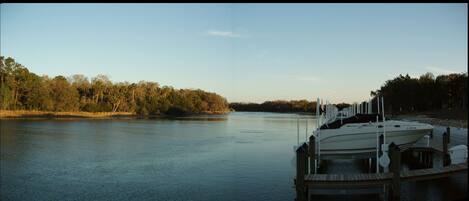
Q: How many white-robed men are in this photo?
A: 0